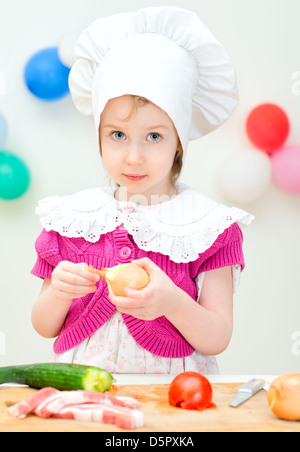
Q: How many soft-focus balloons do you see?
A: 7